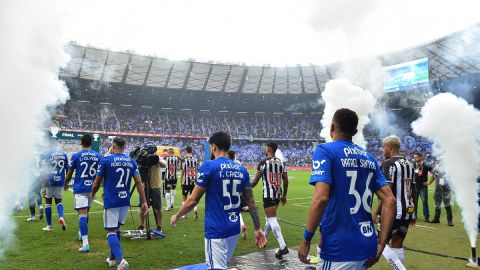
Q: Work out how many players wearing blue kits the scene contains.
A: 5